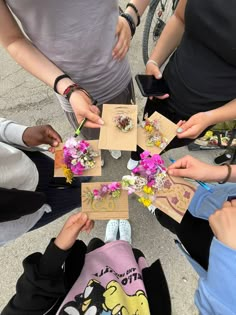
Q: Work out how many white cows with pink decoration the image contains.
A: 0